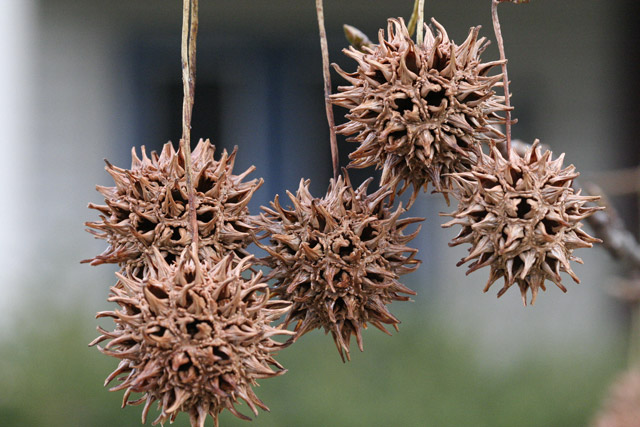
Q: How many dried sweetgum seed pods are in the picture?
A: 5